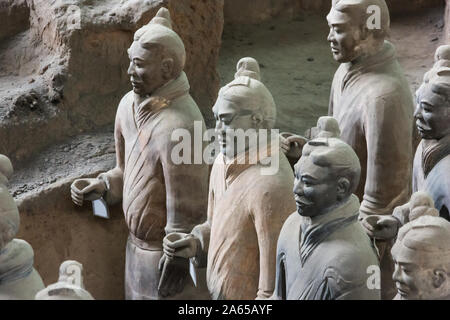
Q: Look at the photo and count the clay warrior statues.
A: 8